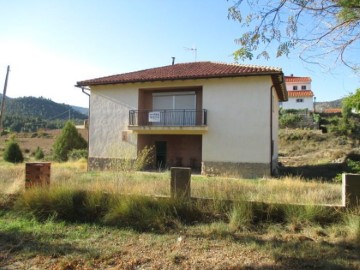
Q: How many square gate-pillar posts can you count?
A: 3